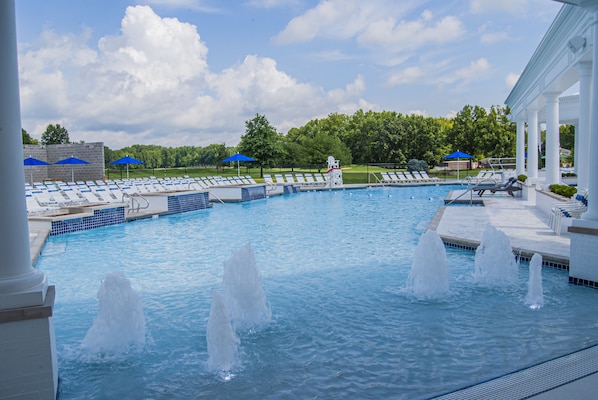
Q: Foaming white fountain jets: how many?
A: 6